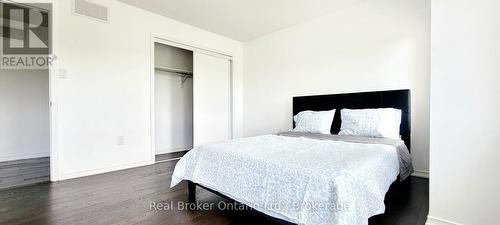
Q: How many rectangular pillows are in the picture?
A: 2